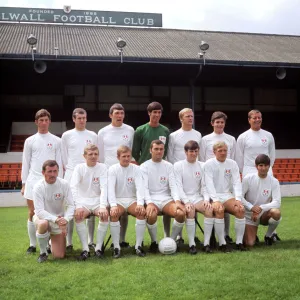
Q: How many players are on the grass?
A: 14